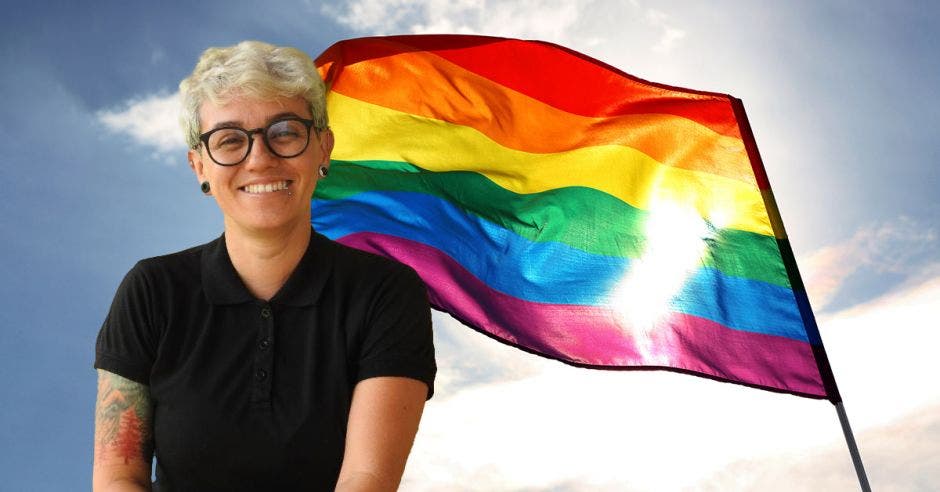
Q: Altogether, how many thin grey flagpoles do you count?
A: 1